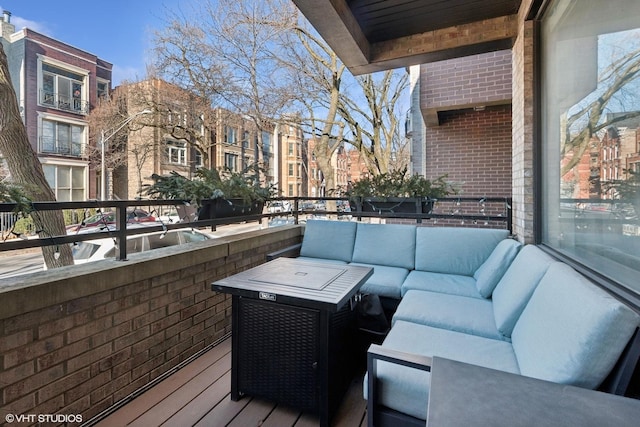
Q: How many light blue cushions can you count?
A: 11